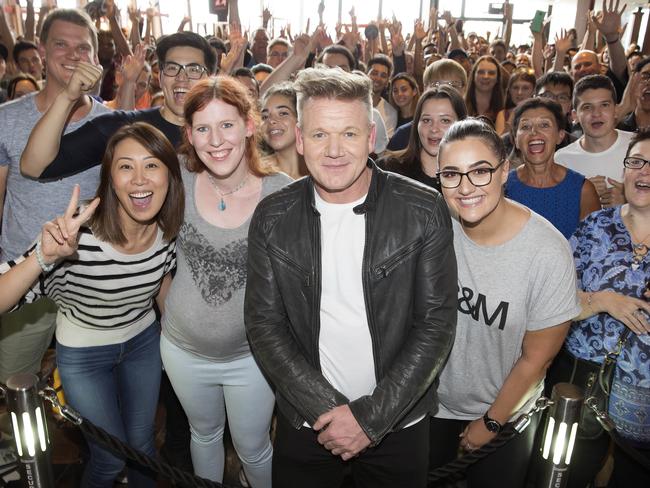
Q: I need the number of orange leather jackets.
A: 0